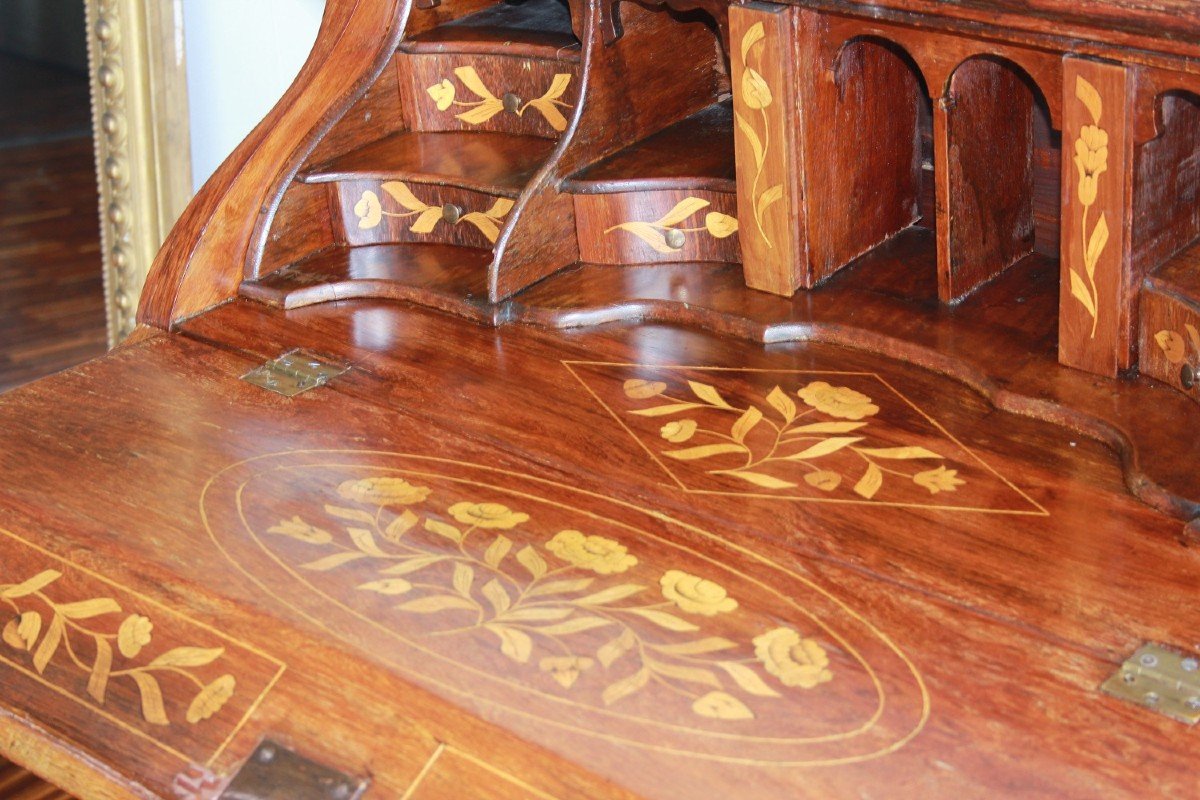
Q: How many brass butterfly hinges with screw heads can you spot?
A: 2